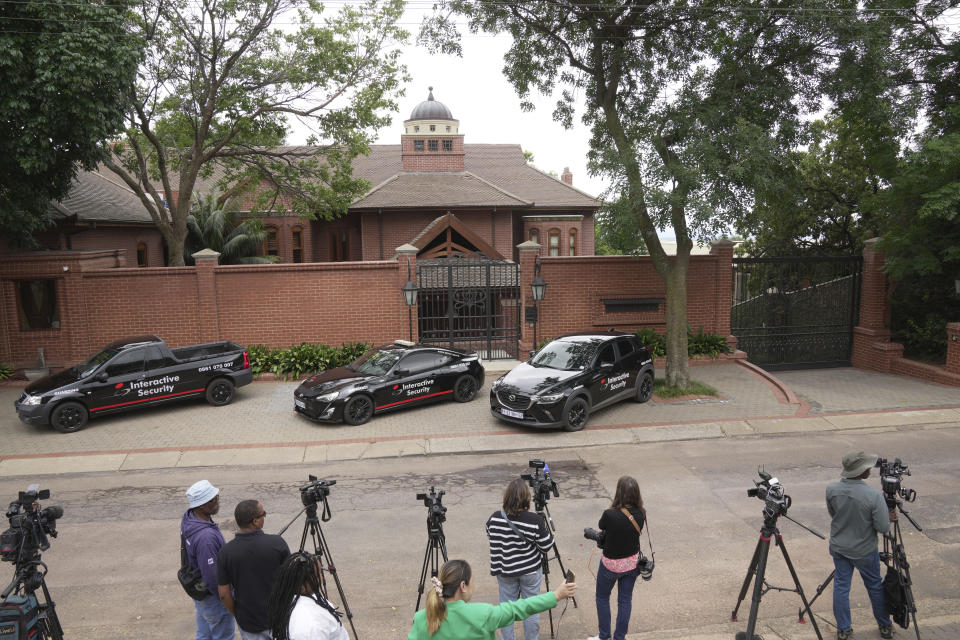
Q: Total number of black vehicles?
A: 3